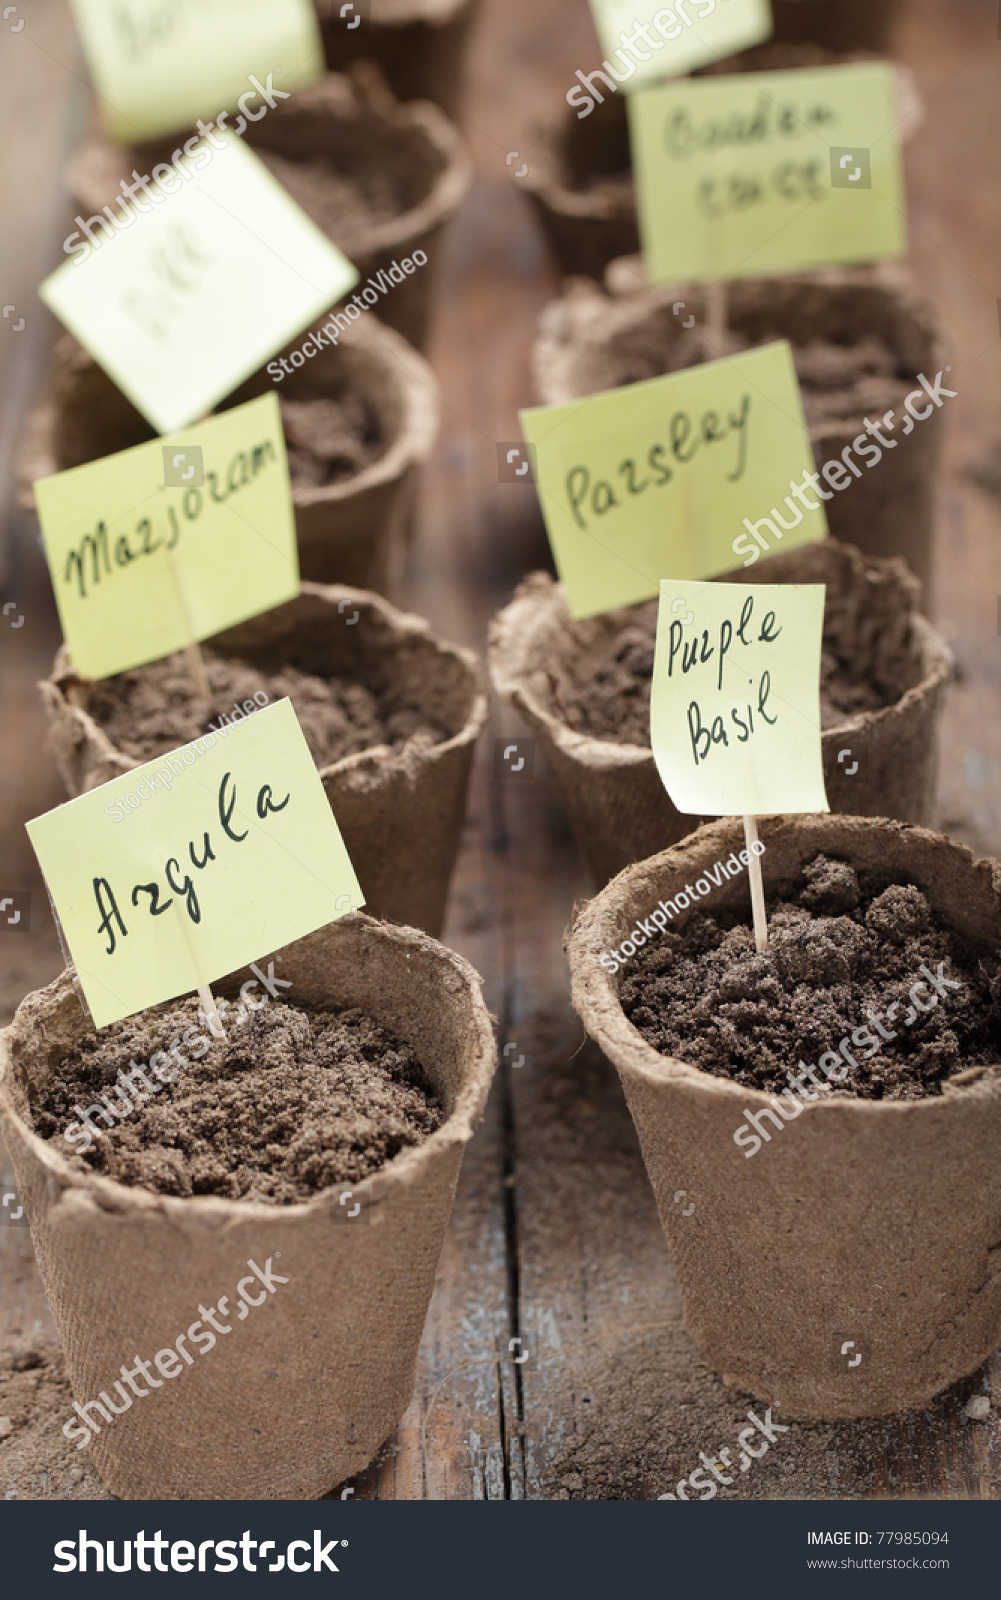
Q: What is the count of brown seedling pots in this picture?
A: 10